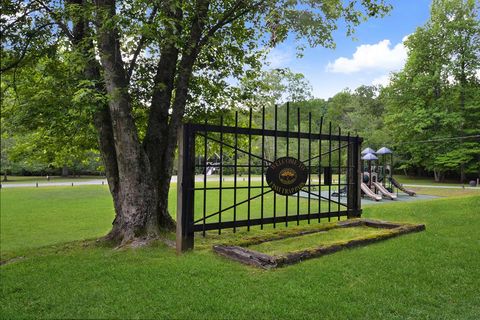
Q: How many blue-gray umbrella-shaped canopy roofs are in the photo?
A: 3